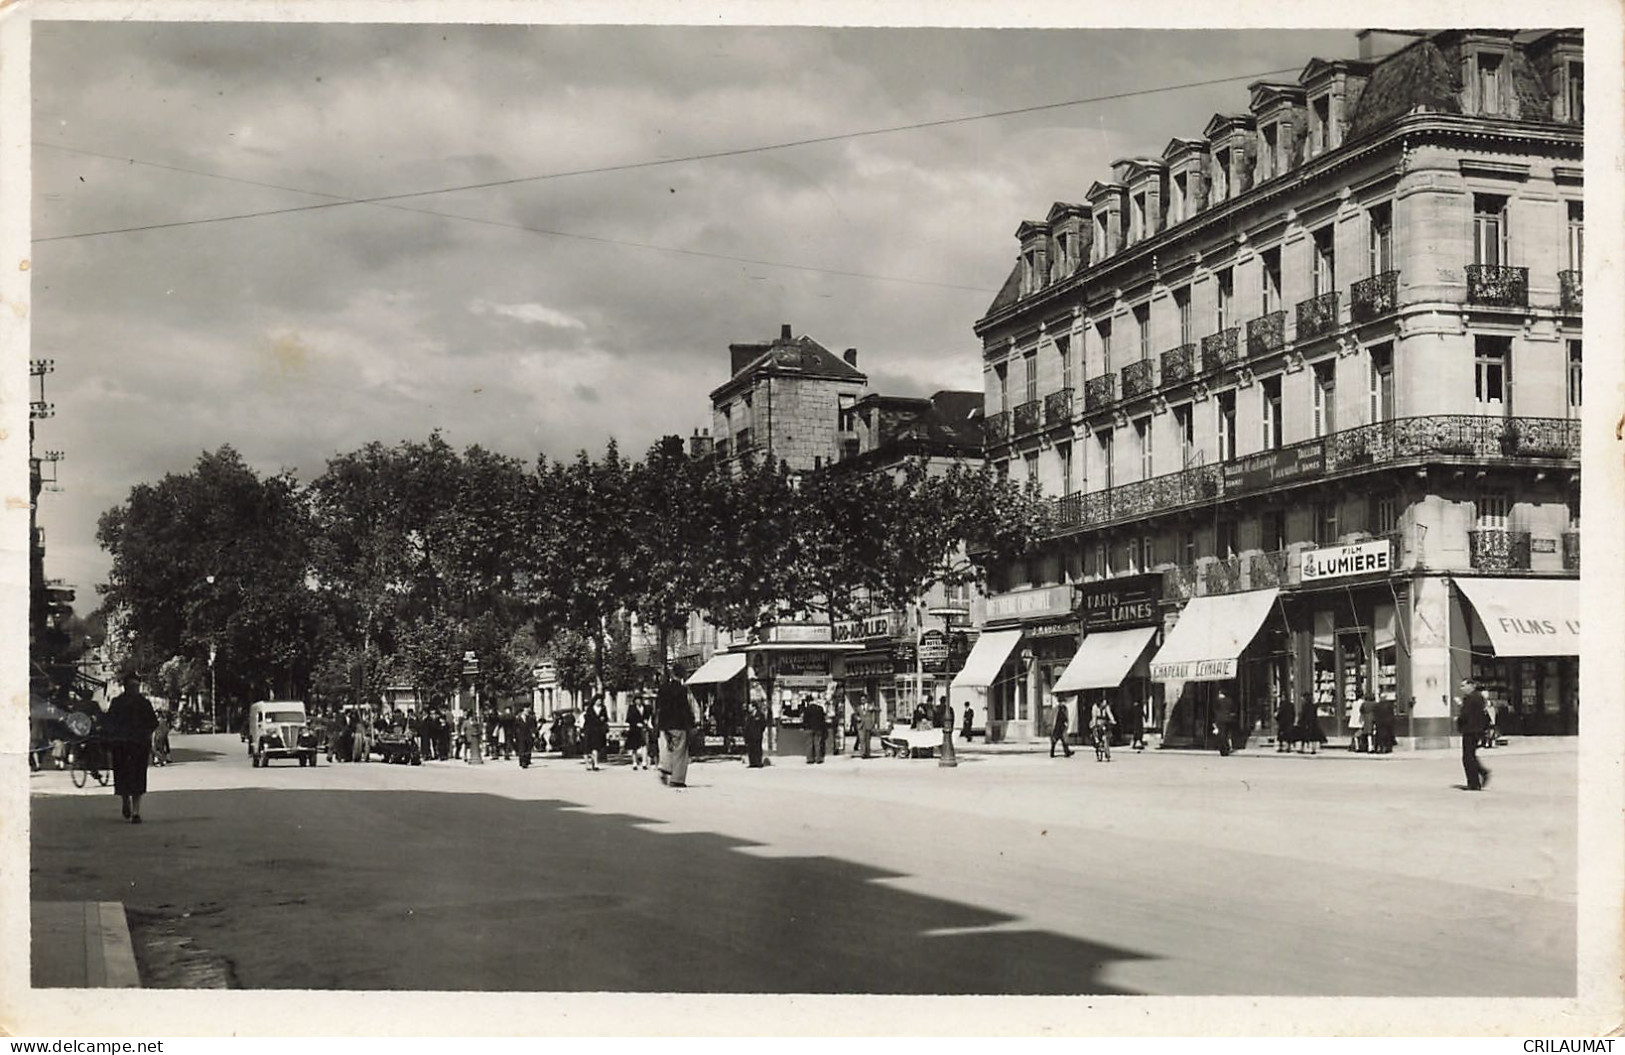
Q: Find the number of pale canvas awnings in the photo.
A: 5